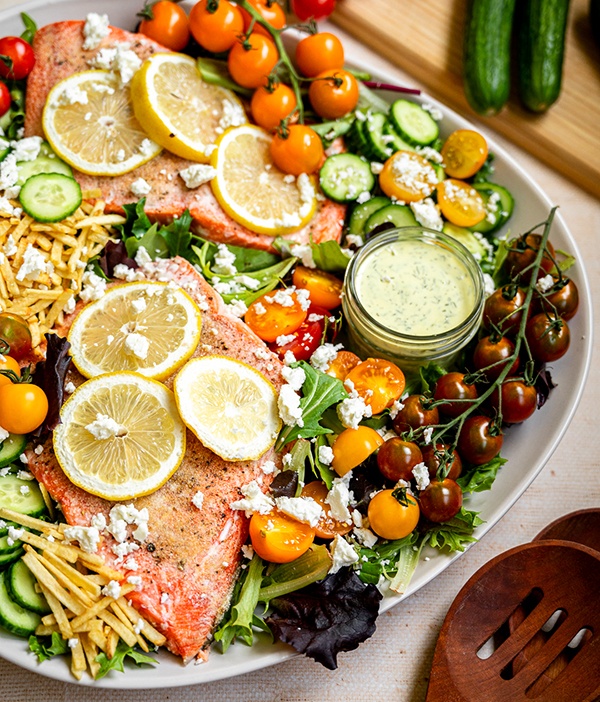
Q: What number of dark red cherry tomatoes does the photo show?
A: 12